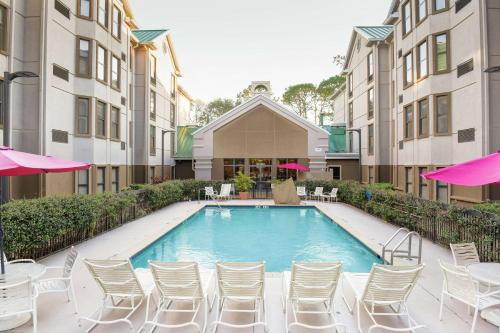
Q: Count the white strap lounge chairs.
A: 5